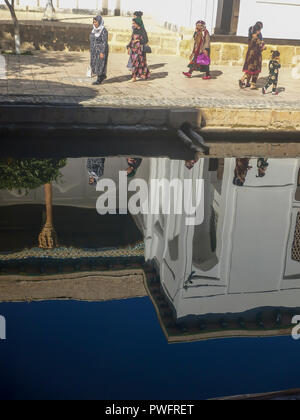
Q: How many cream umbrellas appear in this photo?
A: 0